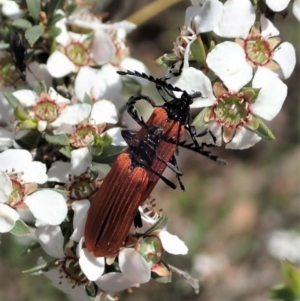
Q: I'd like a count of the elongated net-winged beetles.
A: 2